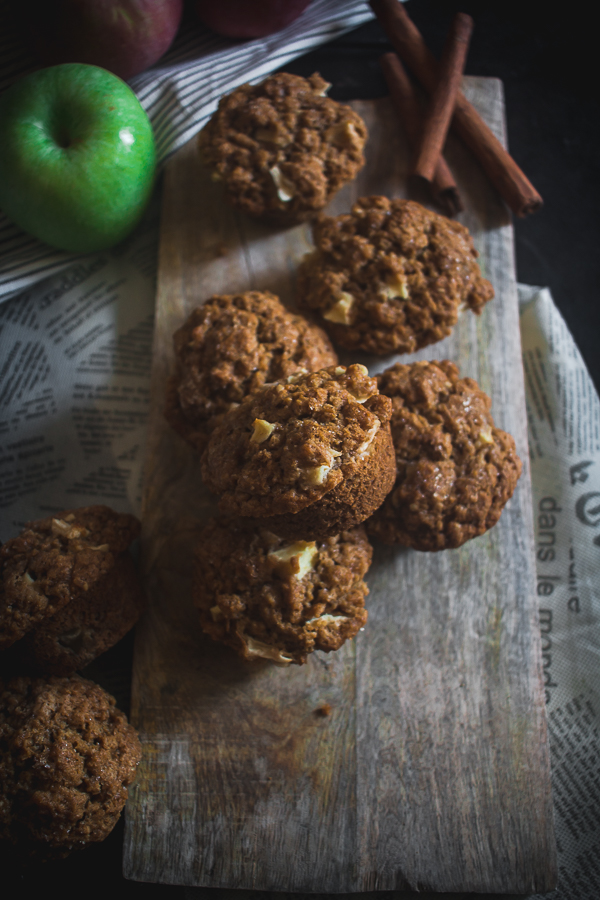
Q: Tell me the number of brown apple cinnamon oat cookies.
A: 8